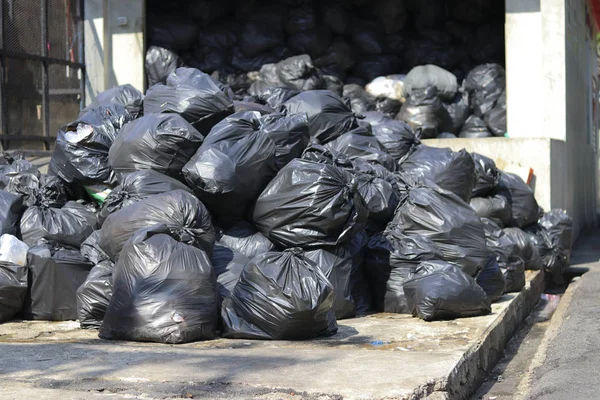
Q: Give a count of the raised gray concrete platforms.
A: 1